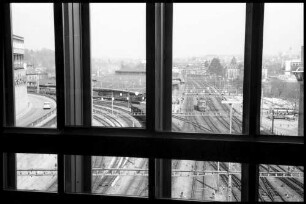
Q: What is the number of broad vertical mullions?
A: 3